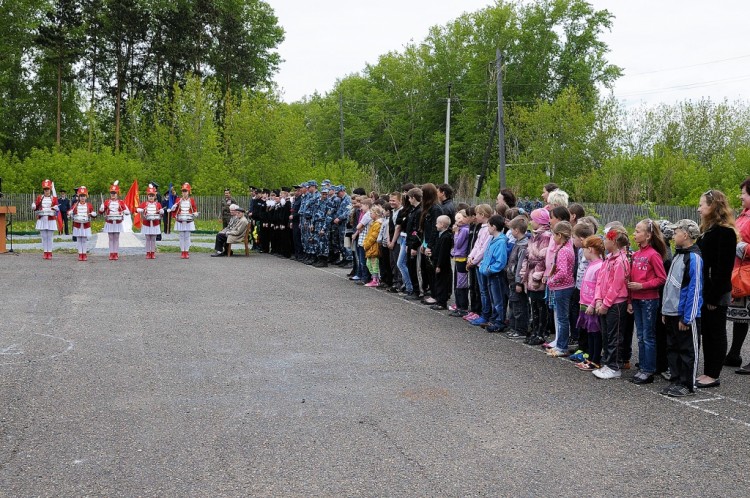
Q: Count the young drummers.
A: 5